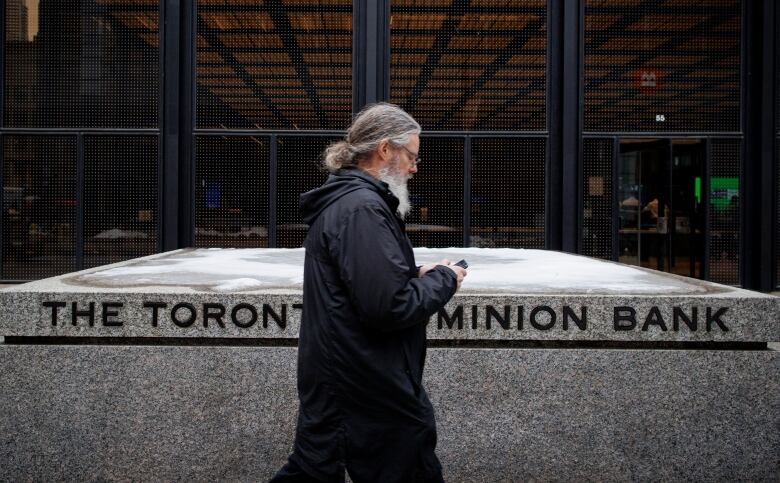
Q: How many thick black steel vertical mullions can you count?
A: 4